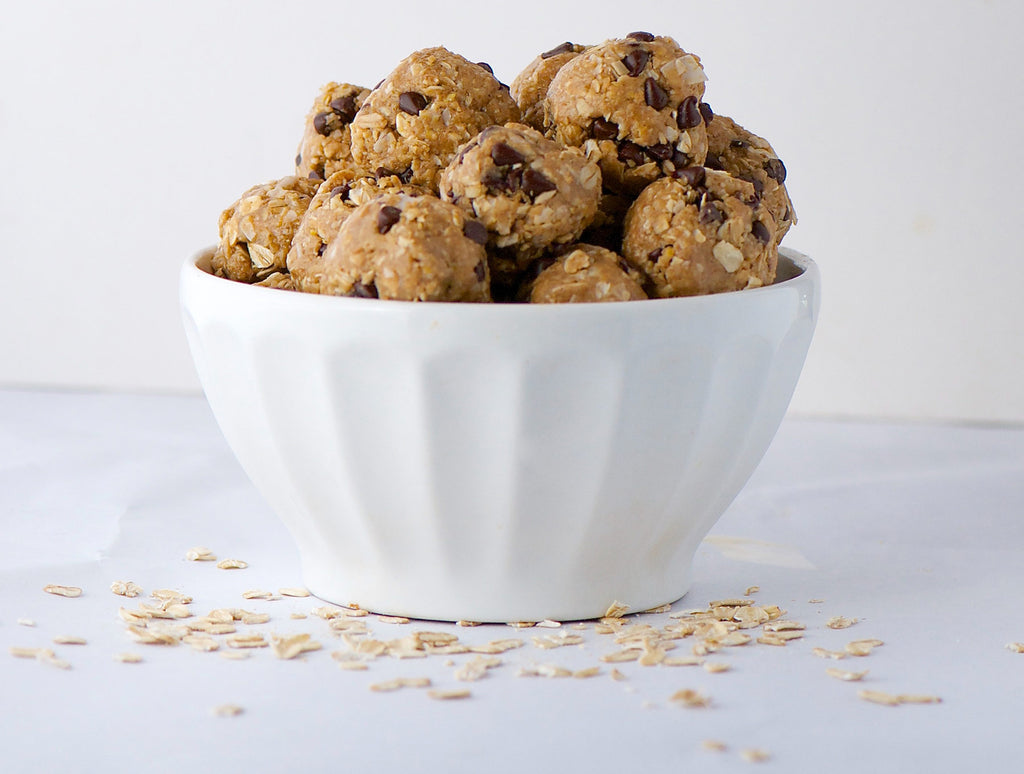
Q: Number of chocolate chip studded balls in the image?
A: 11